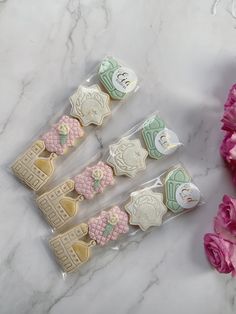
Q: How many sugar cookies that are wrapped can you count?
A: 12